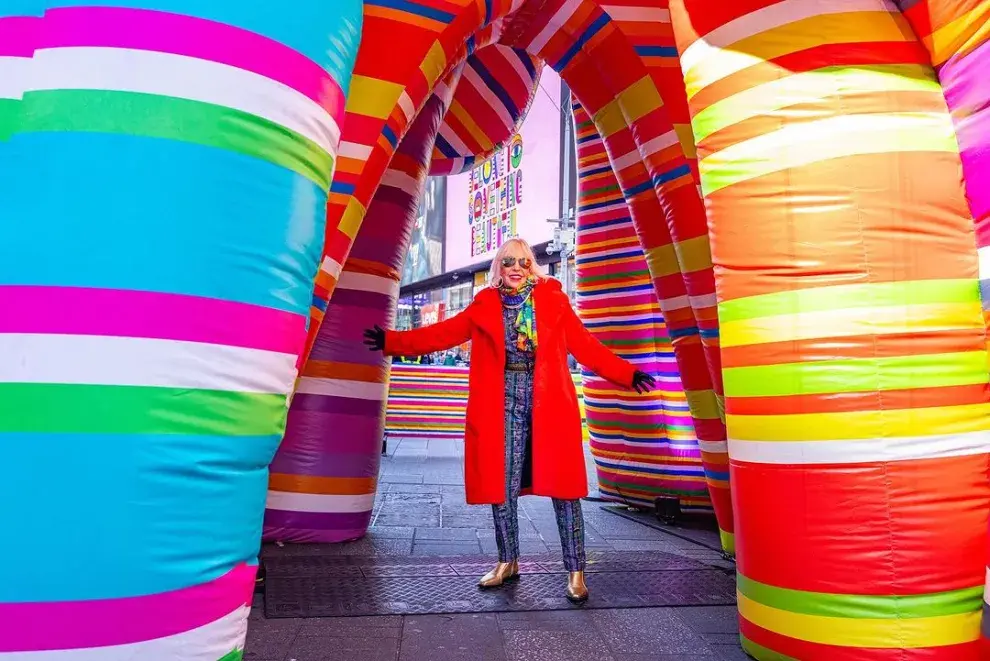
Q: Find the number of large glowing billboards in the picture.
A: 1